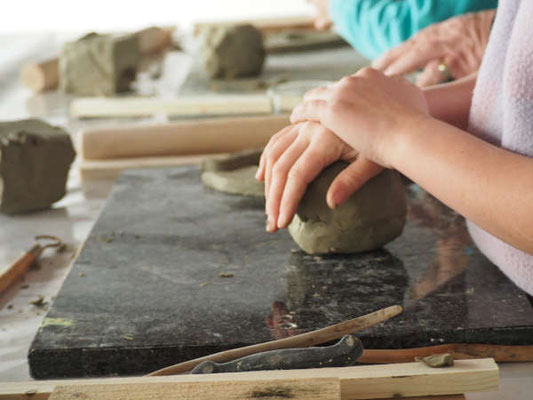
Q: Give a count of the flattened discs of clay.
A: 1